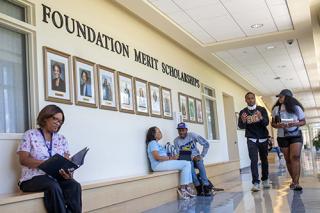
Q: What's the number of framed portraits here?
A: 10